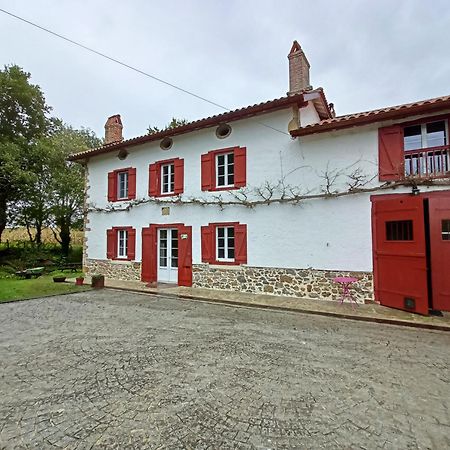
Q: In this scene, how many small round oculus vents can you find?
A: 3